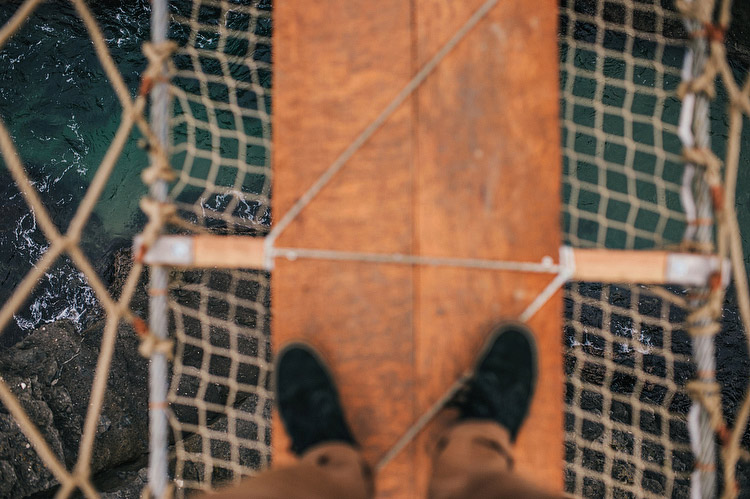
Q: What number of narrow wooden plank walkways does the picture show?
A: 1